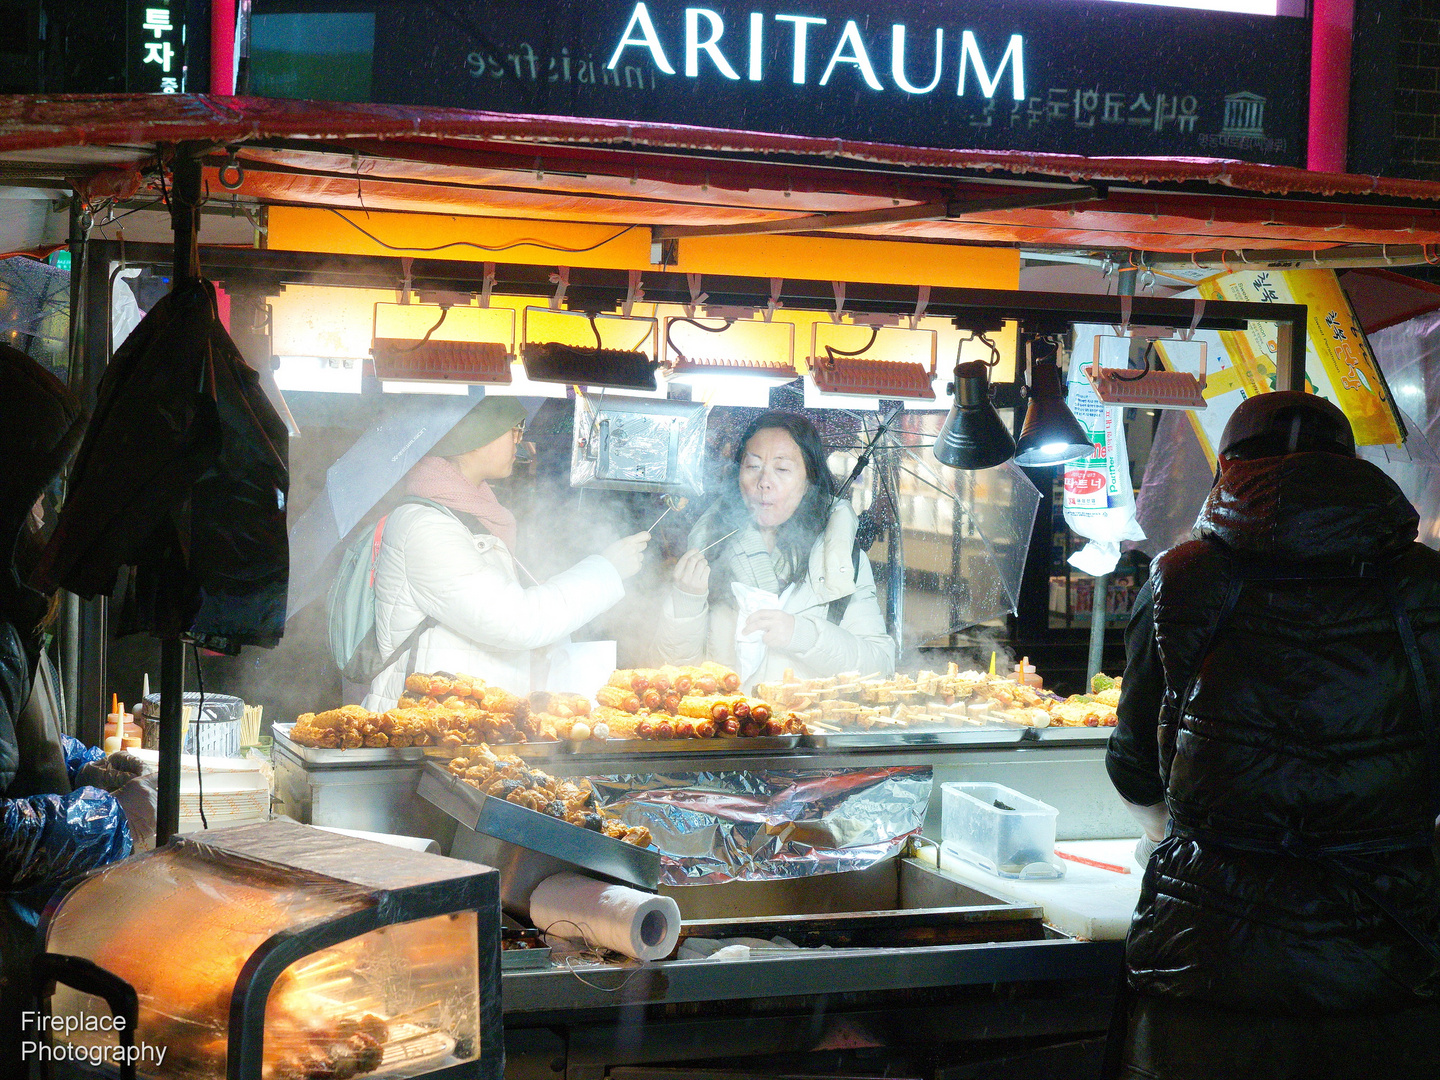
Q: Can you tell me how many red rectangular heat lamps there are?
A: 4